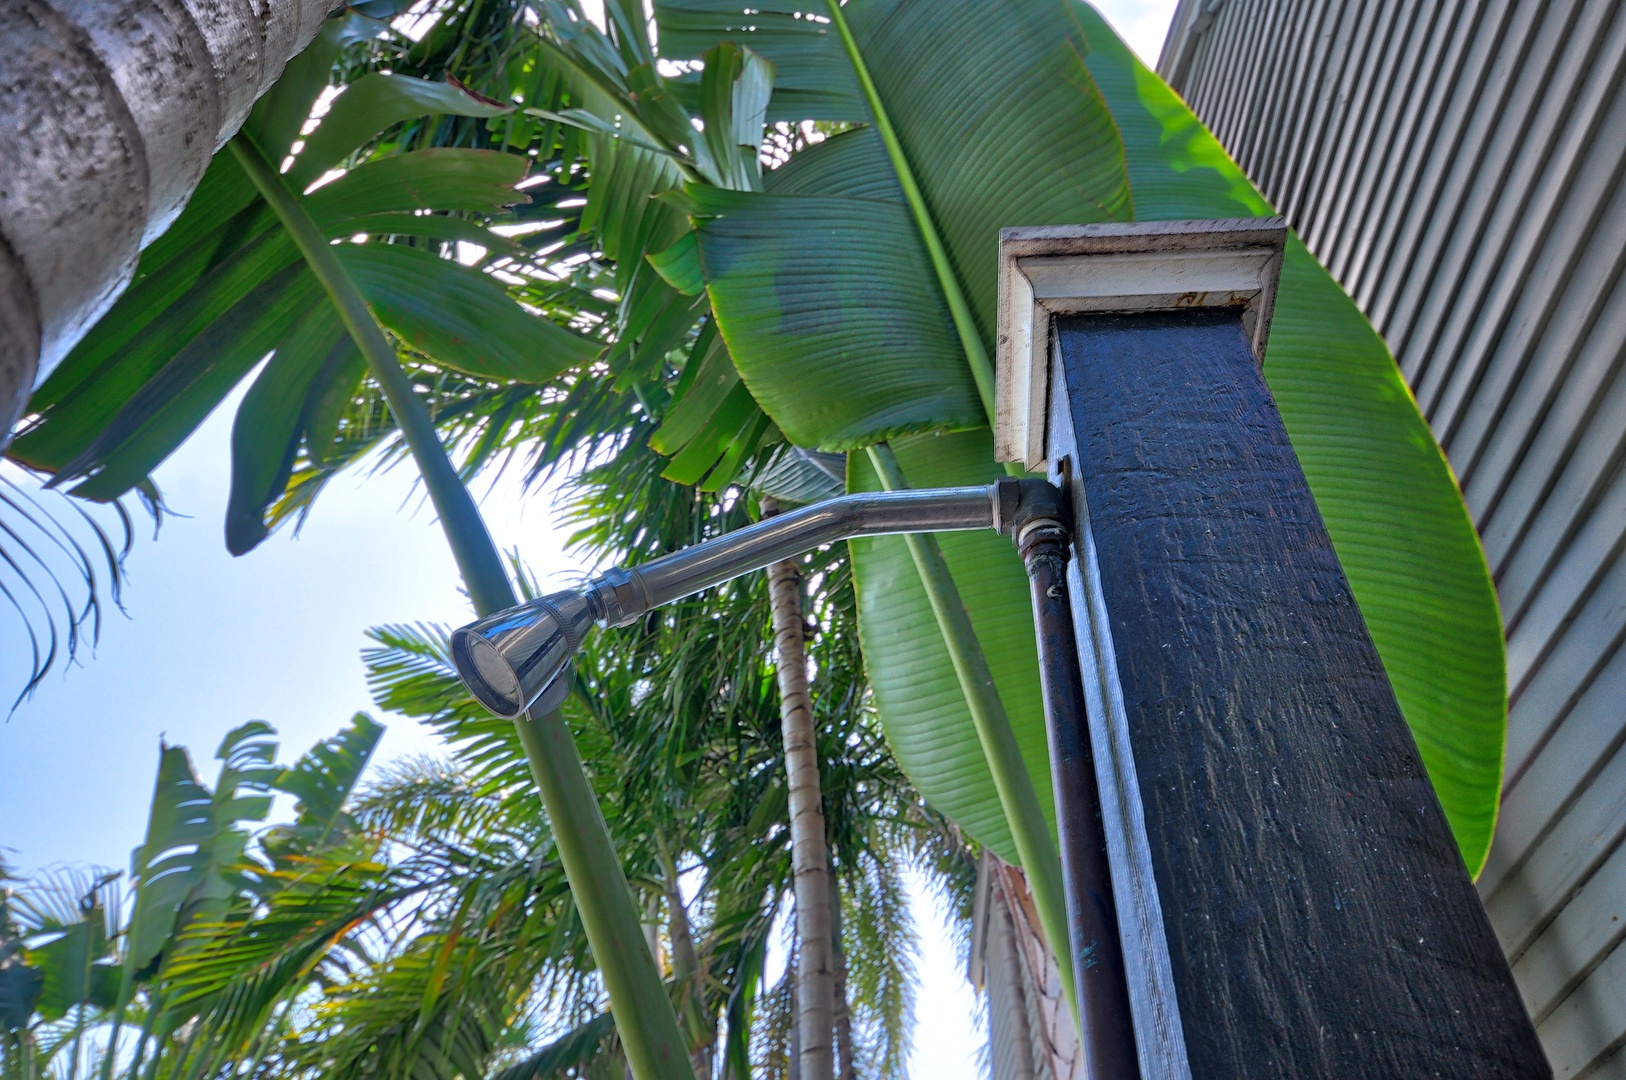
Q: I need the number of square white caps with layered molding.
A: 1